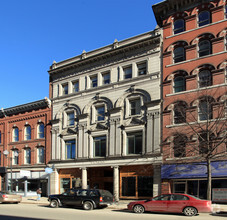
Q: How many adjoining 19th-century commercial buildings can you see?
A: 3